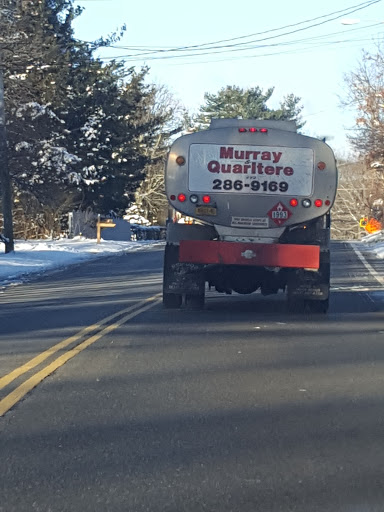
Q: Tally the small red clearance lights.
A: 3